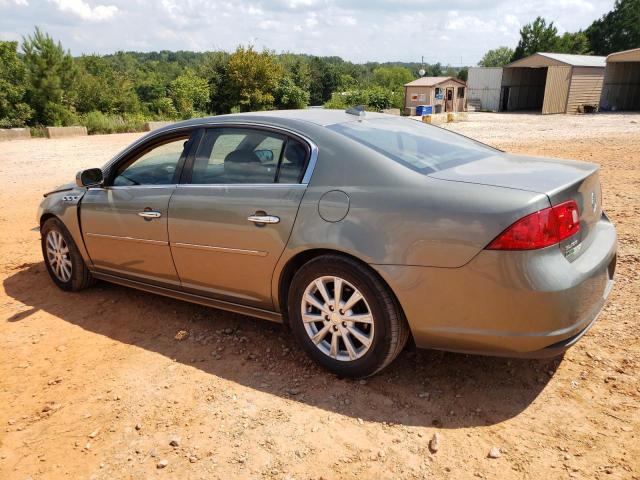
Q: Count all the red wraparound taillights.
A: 1